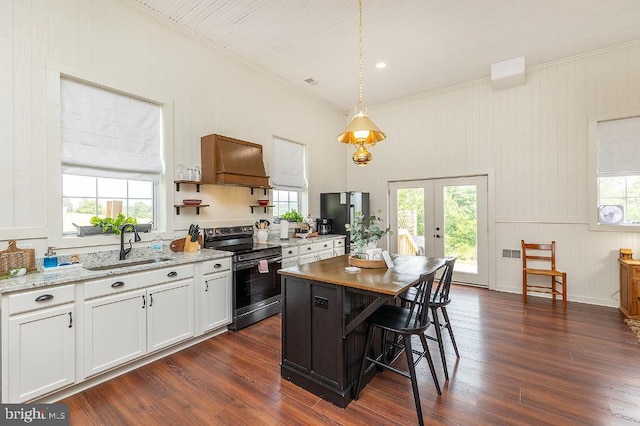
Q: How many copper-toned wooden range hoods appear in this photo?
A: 1